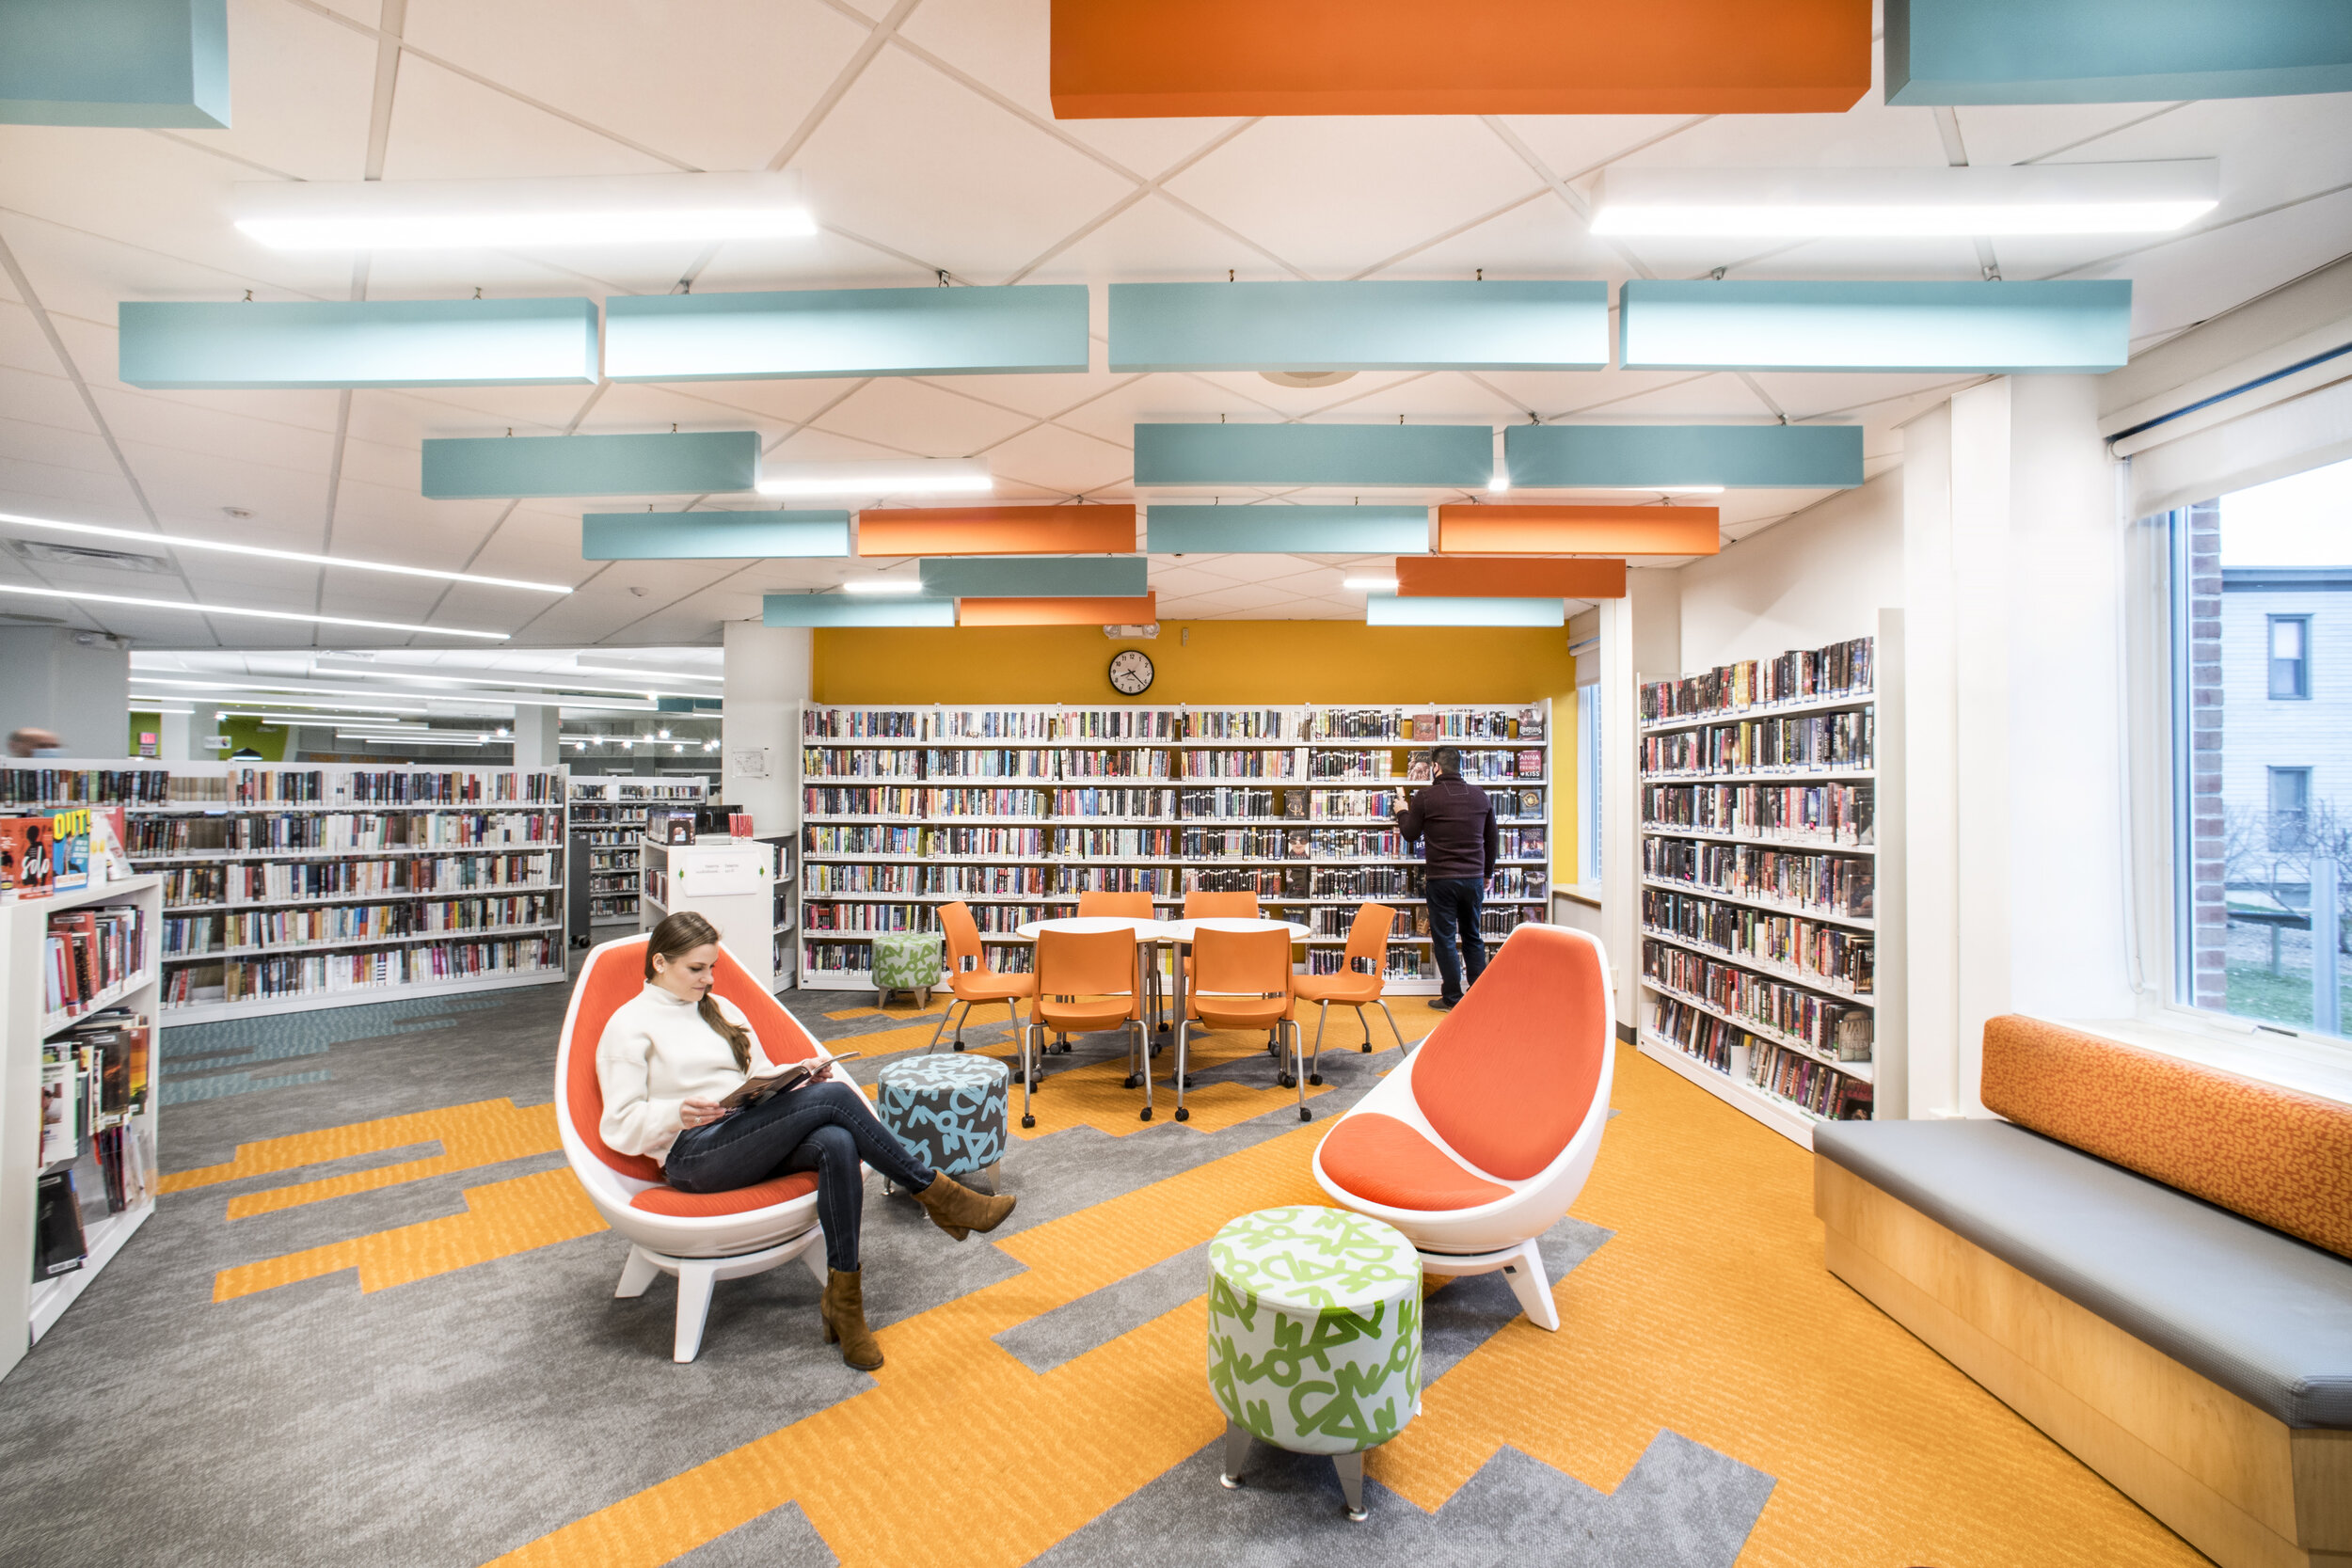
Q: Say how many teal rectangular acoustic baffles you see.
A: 14